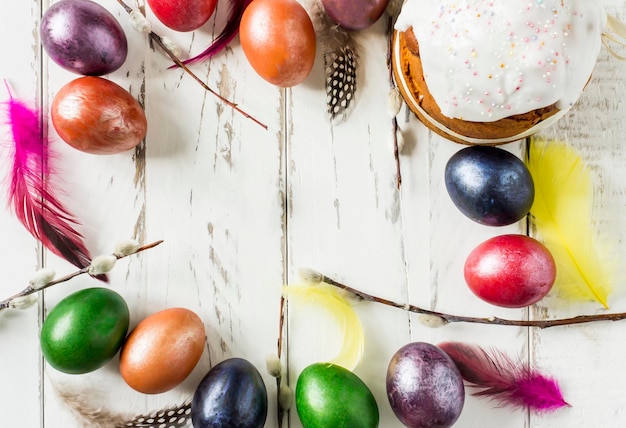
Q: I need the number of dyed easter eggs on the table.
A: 12